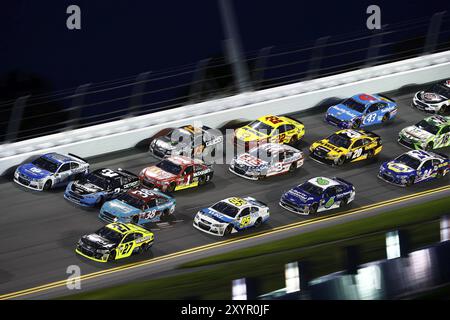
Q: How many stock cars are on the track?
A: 15